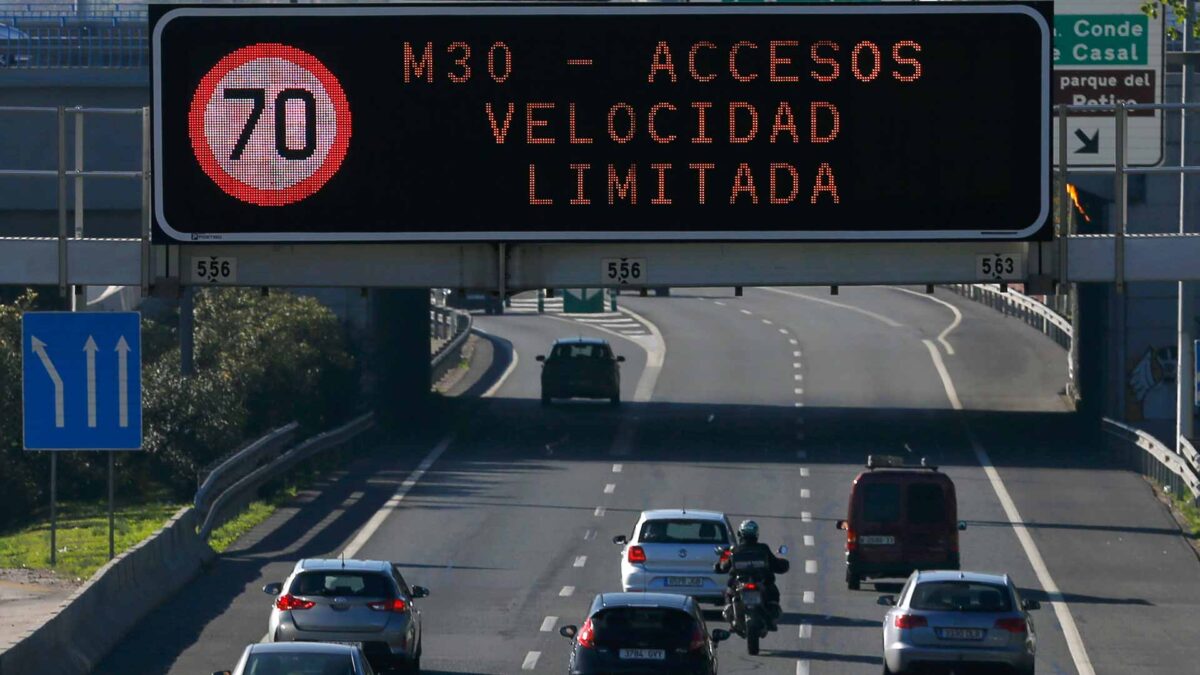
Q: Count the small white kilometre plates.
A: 3